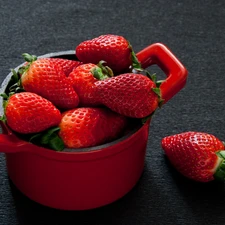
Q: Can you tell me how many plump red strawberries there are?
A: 8